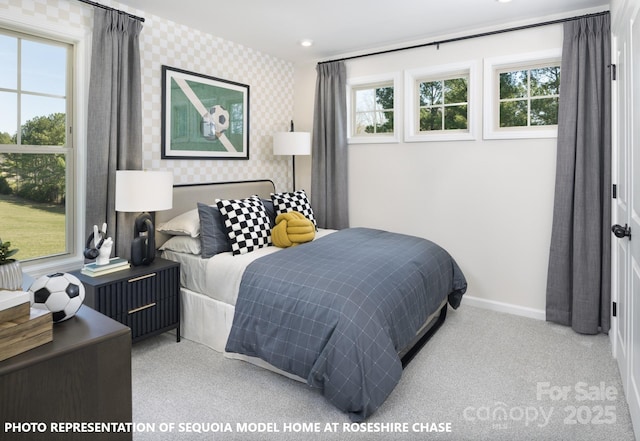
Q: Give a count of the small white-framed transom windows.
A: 3